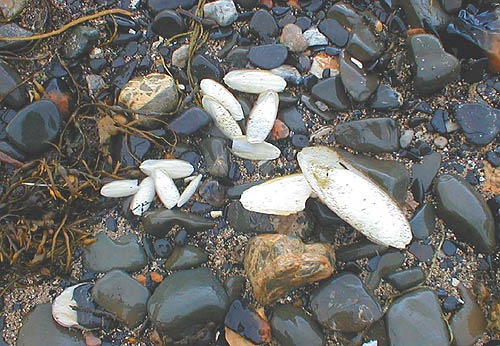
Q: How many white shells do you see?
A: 12